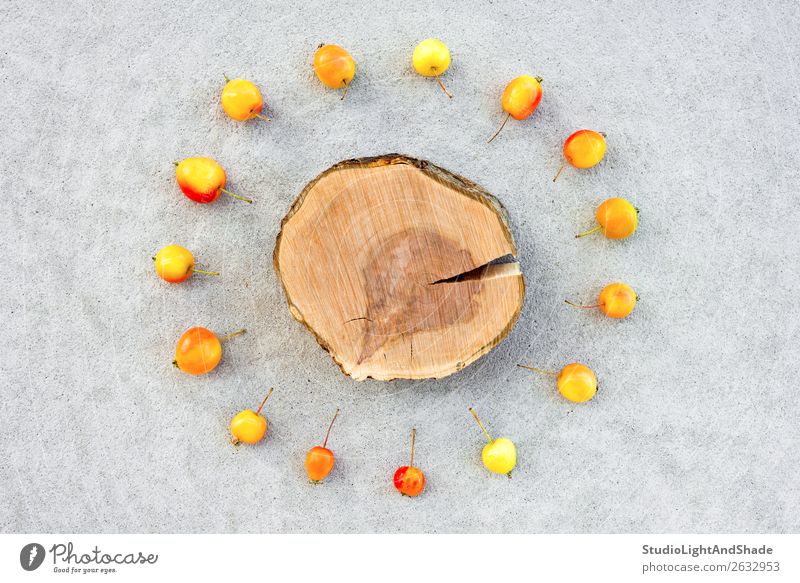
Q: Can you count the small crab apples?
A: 15